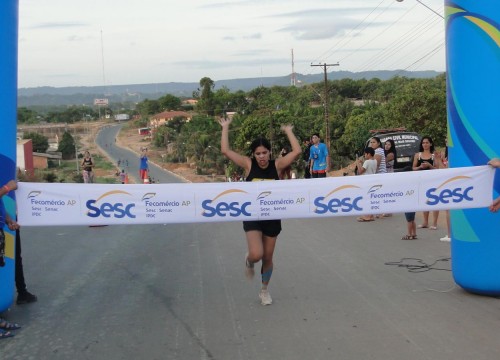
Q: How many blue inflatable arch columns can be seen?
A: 2